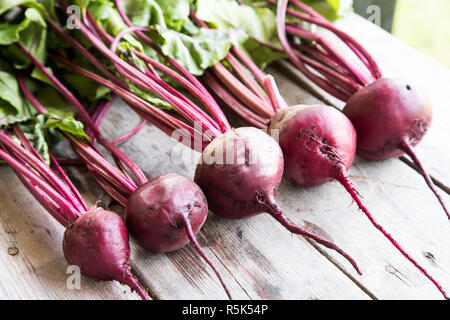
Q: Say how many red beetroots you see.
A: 5